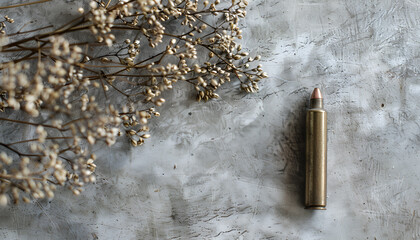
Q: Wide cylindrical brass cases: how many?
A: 1